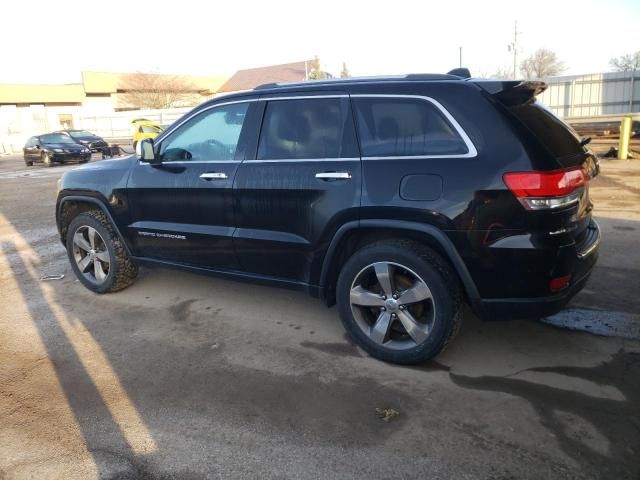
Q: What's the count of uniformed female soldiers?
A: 0